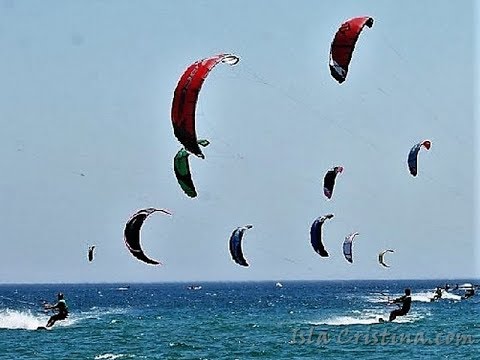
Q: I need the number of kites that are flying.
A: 11